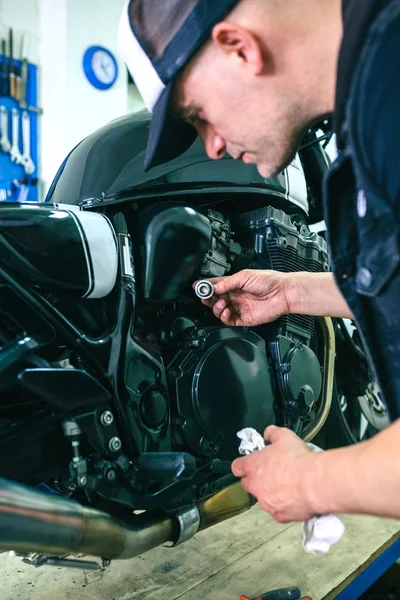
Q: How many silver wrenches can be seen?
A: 3